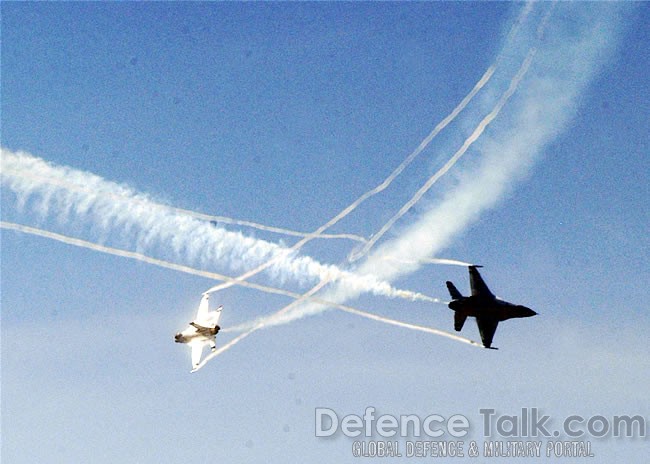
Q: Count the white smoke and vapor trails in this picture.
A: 6